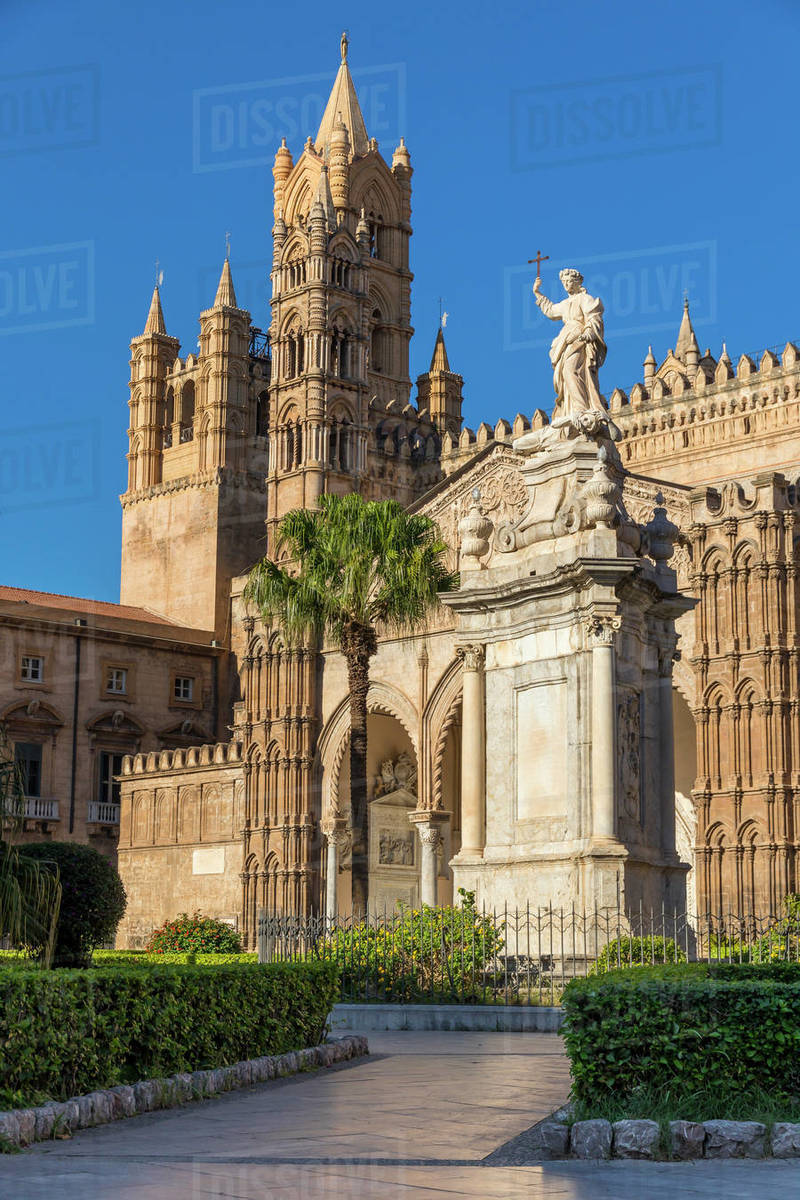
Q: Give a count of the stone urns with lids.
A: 3